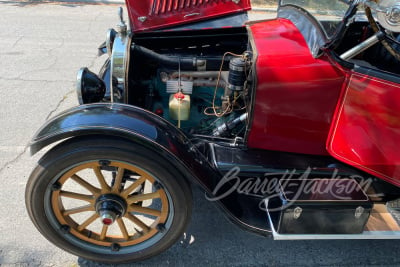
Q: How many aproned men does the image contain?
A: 0